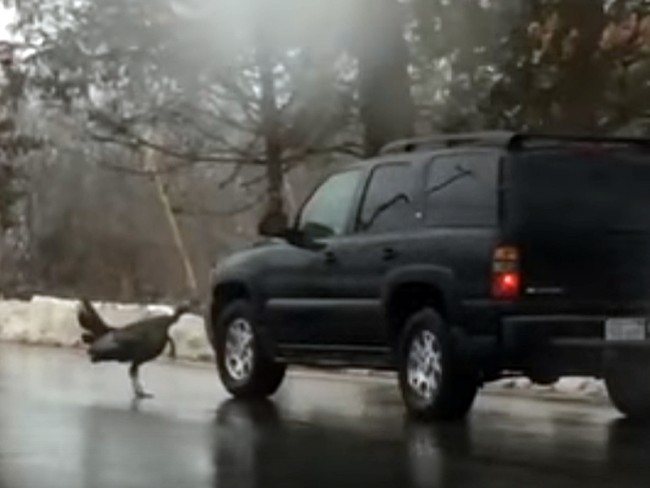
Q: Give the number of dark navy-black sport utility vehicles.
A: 1